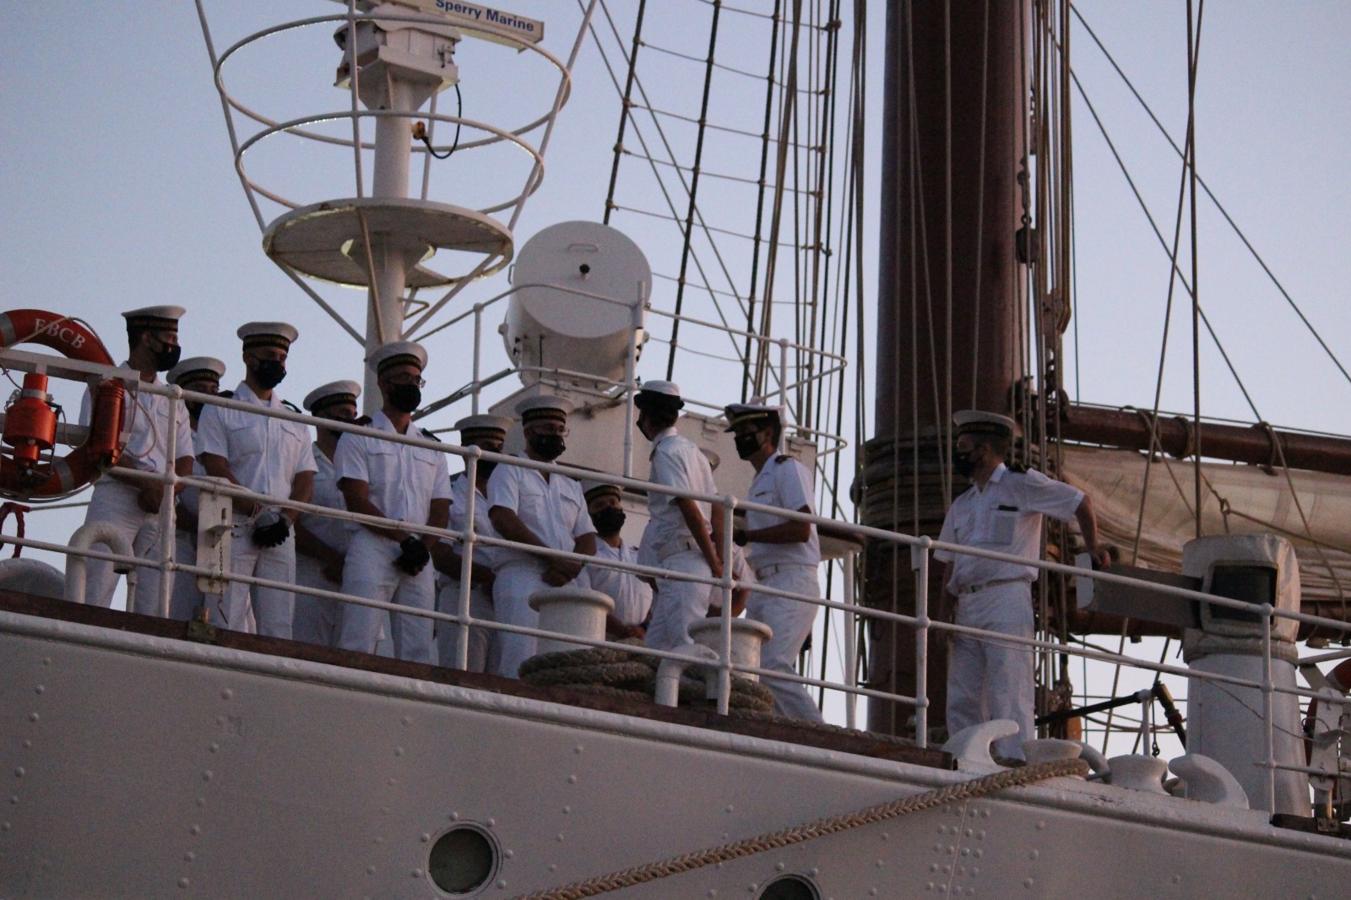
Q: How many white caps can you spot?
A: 11